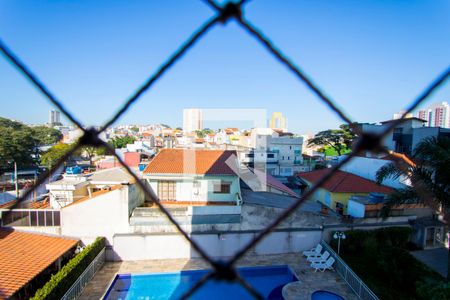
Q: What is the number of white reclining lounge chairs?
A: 3